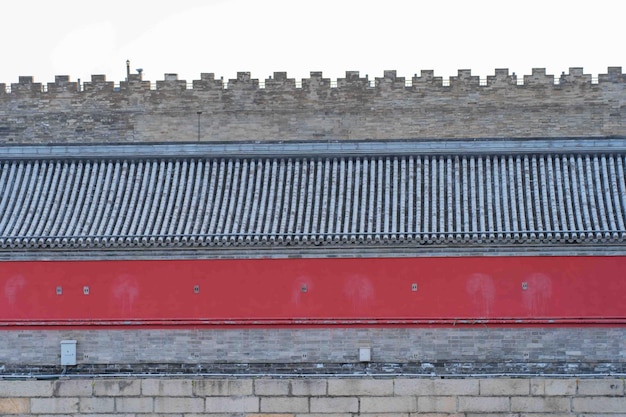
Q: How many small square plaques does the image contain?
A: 6